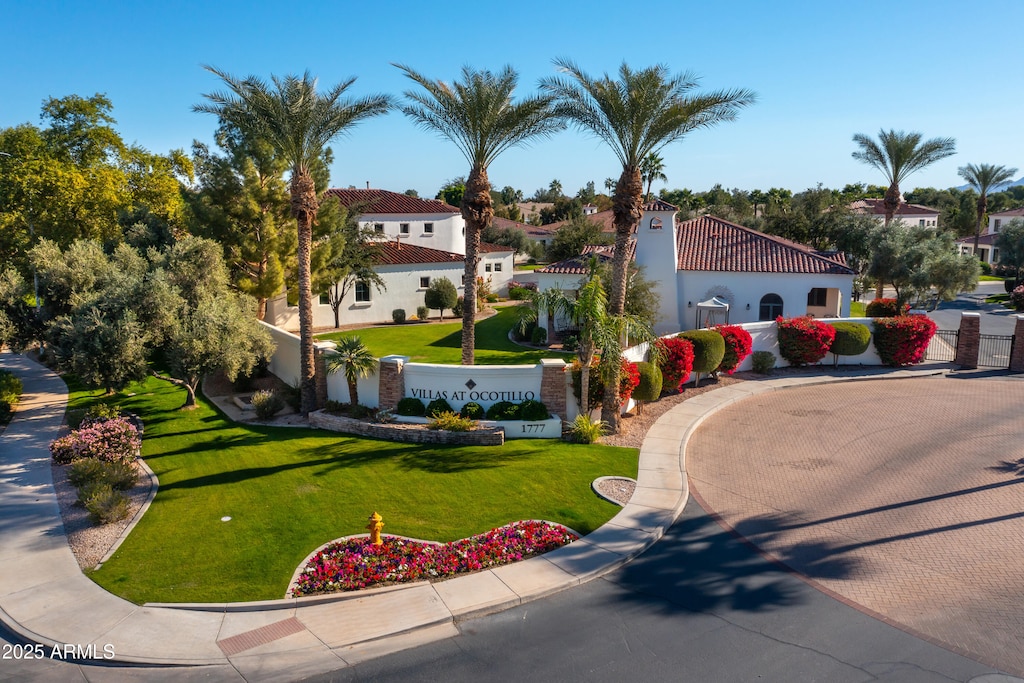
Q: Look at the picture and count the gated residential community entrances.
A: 1